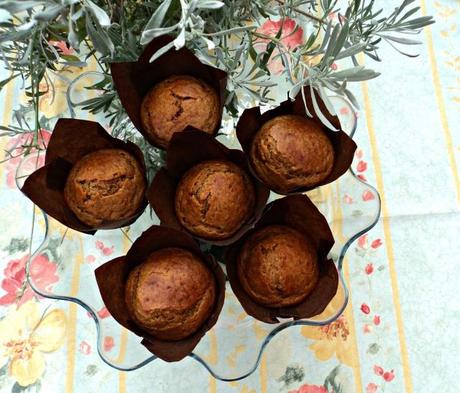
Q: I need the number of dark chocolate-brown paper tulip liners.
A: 6